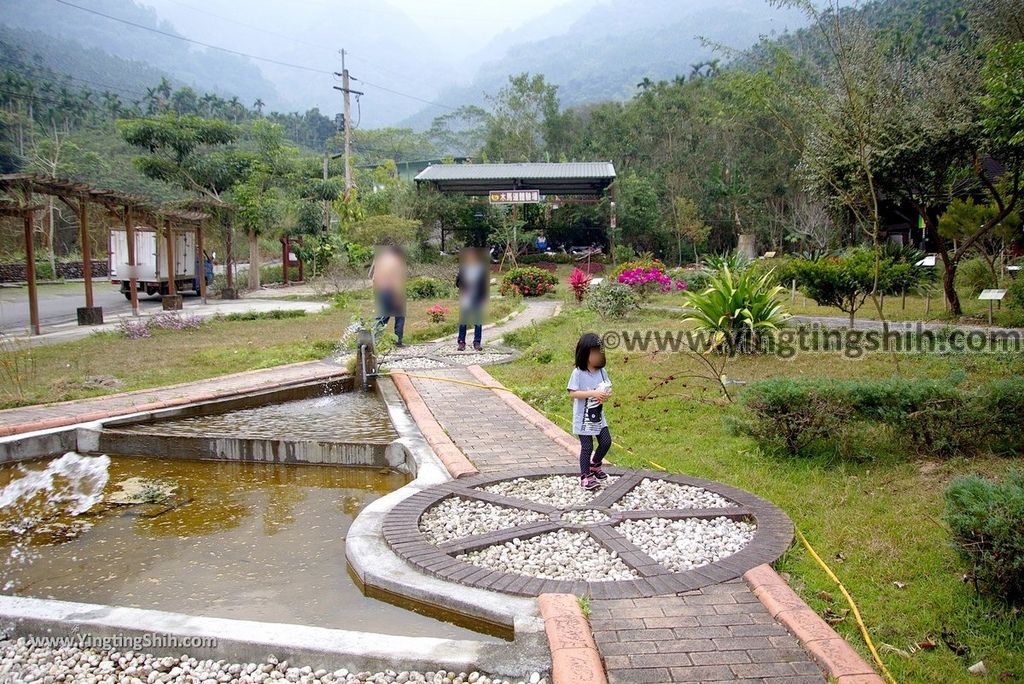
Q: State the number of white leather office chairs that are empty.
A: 0